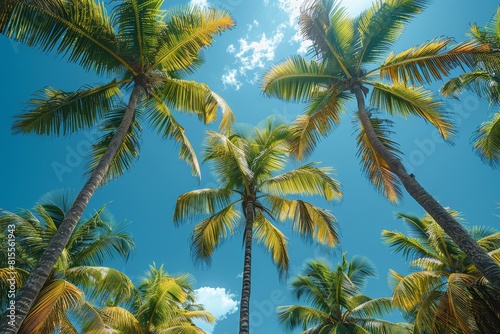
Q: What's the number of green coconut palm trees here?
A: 8